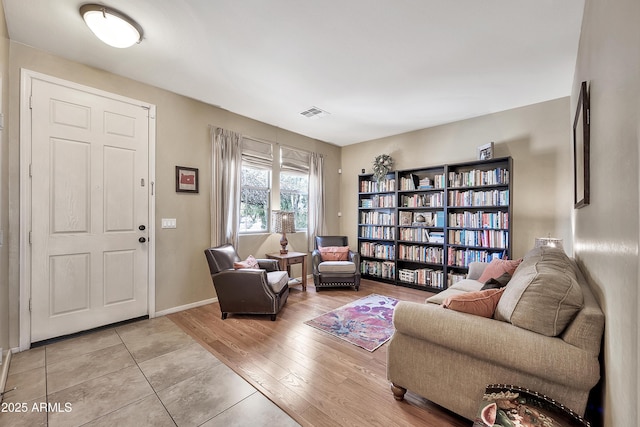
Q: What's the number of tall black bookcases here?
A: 3